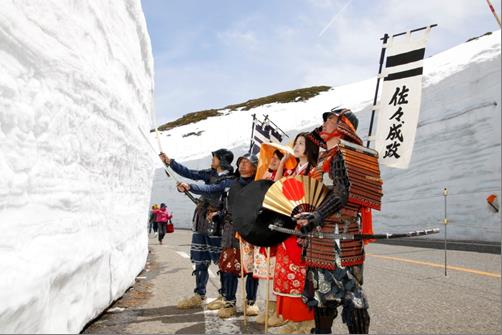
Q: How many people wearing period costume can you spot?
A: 5